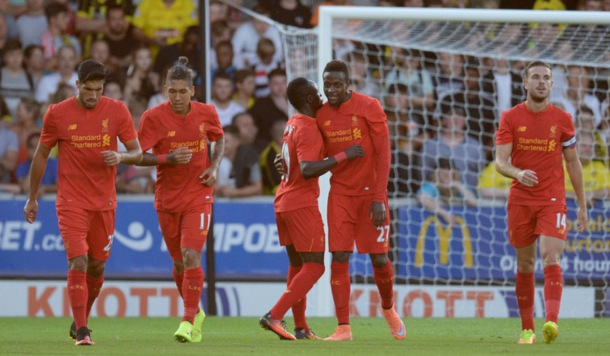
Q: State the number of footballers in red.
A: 5